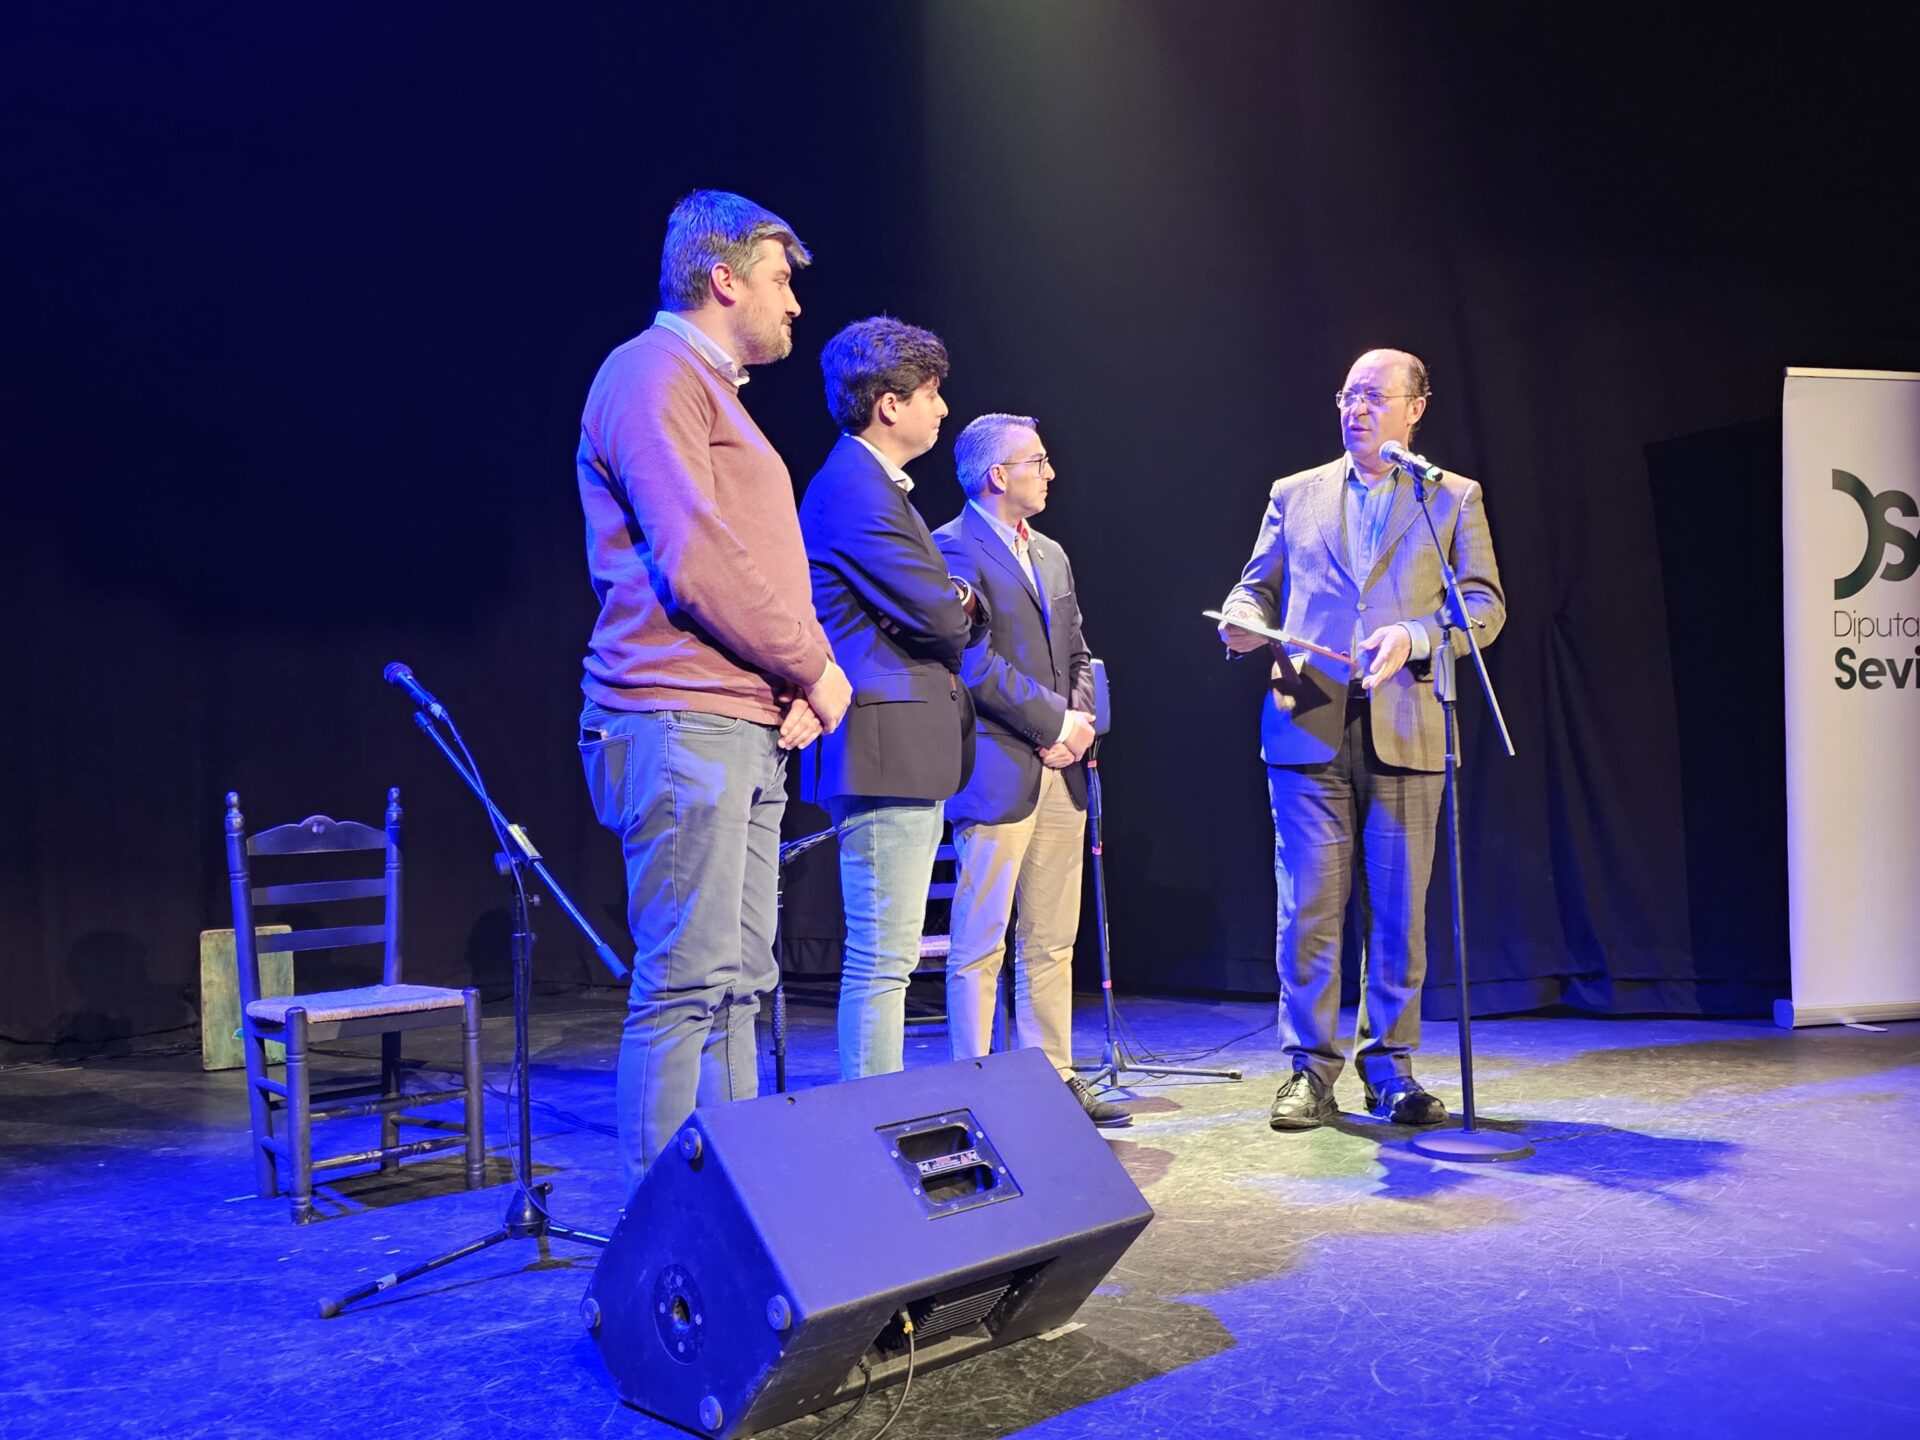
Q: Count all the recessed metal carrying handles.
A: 1